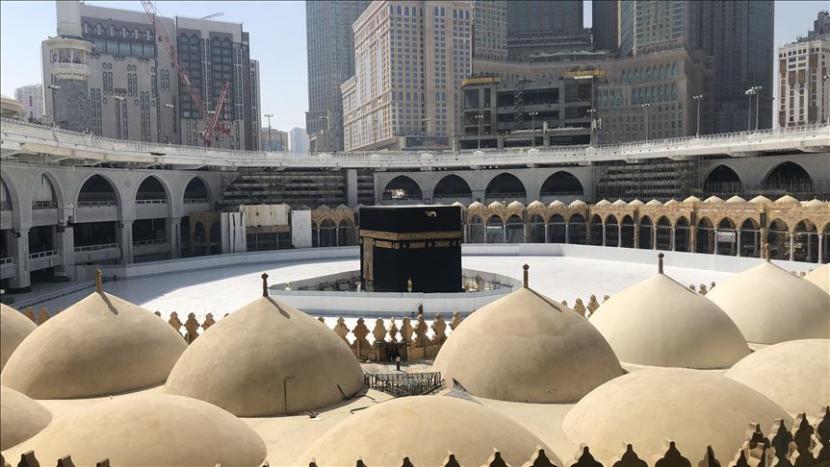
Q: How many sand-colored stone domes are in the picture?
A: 12